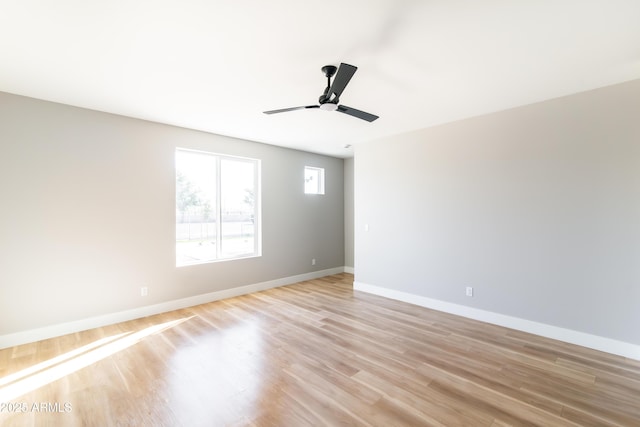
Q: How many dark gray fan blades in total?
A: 3